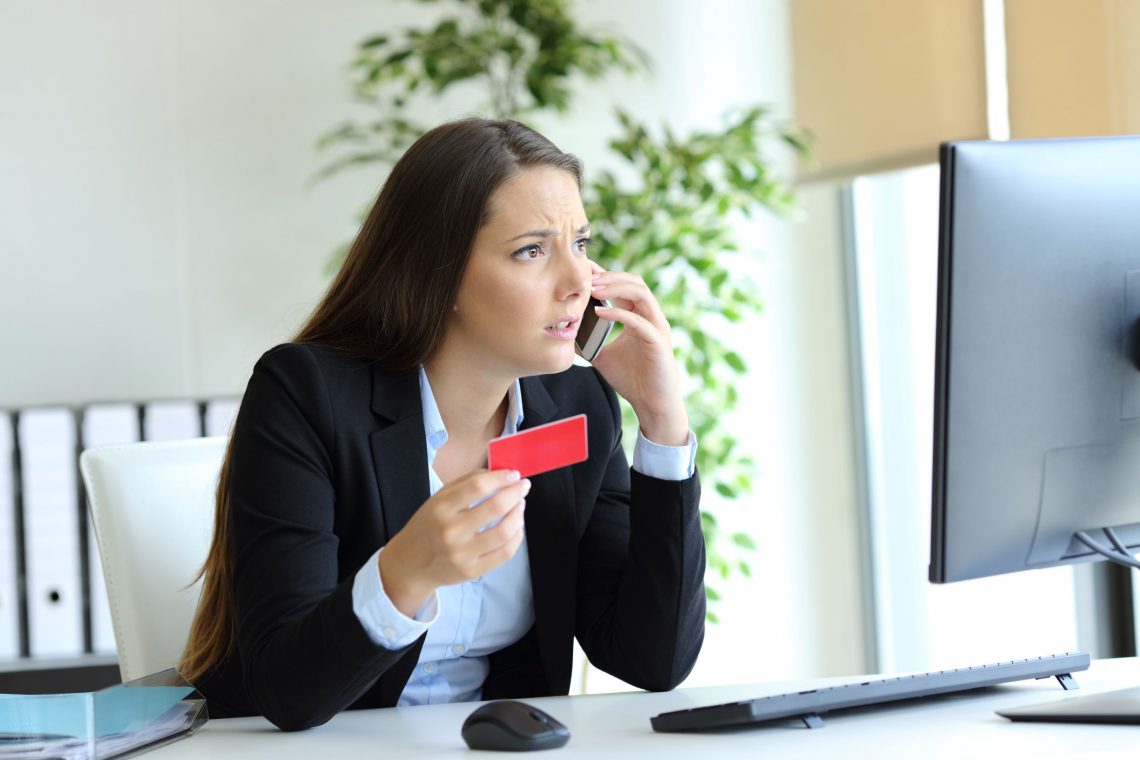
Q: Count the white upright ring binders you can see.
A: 5